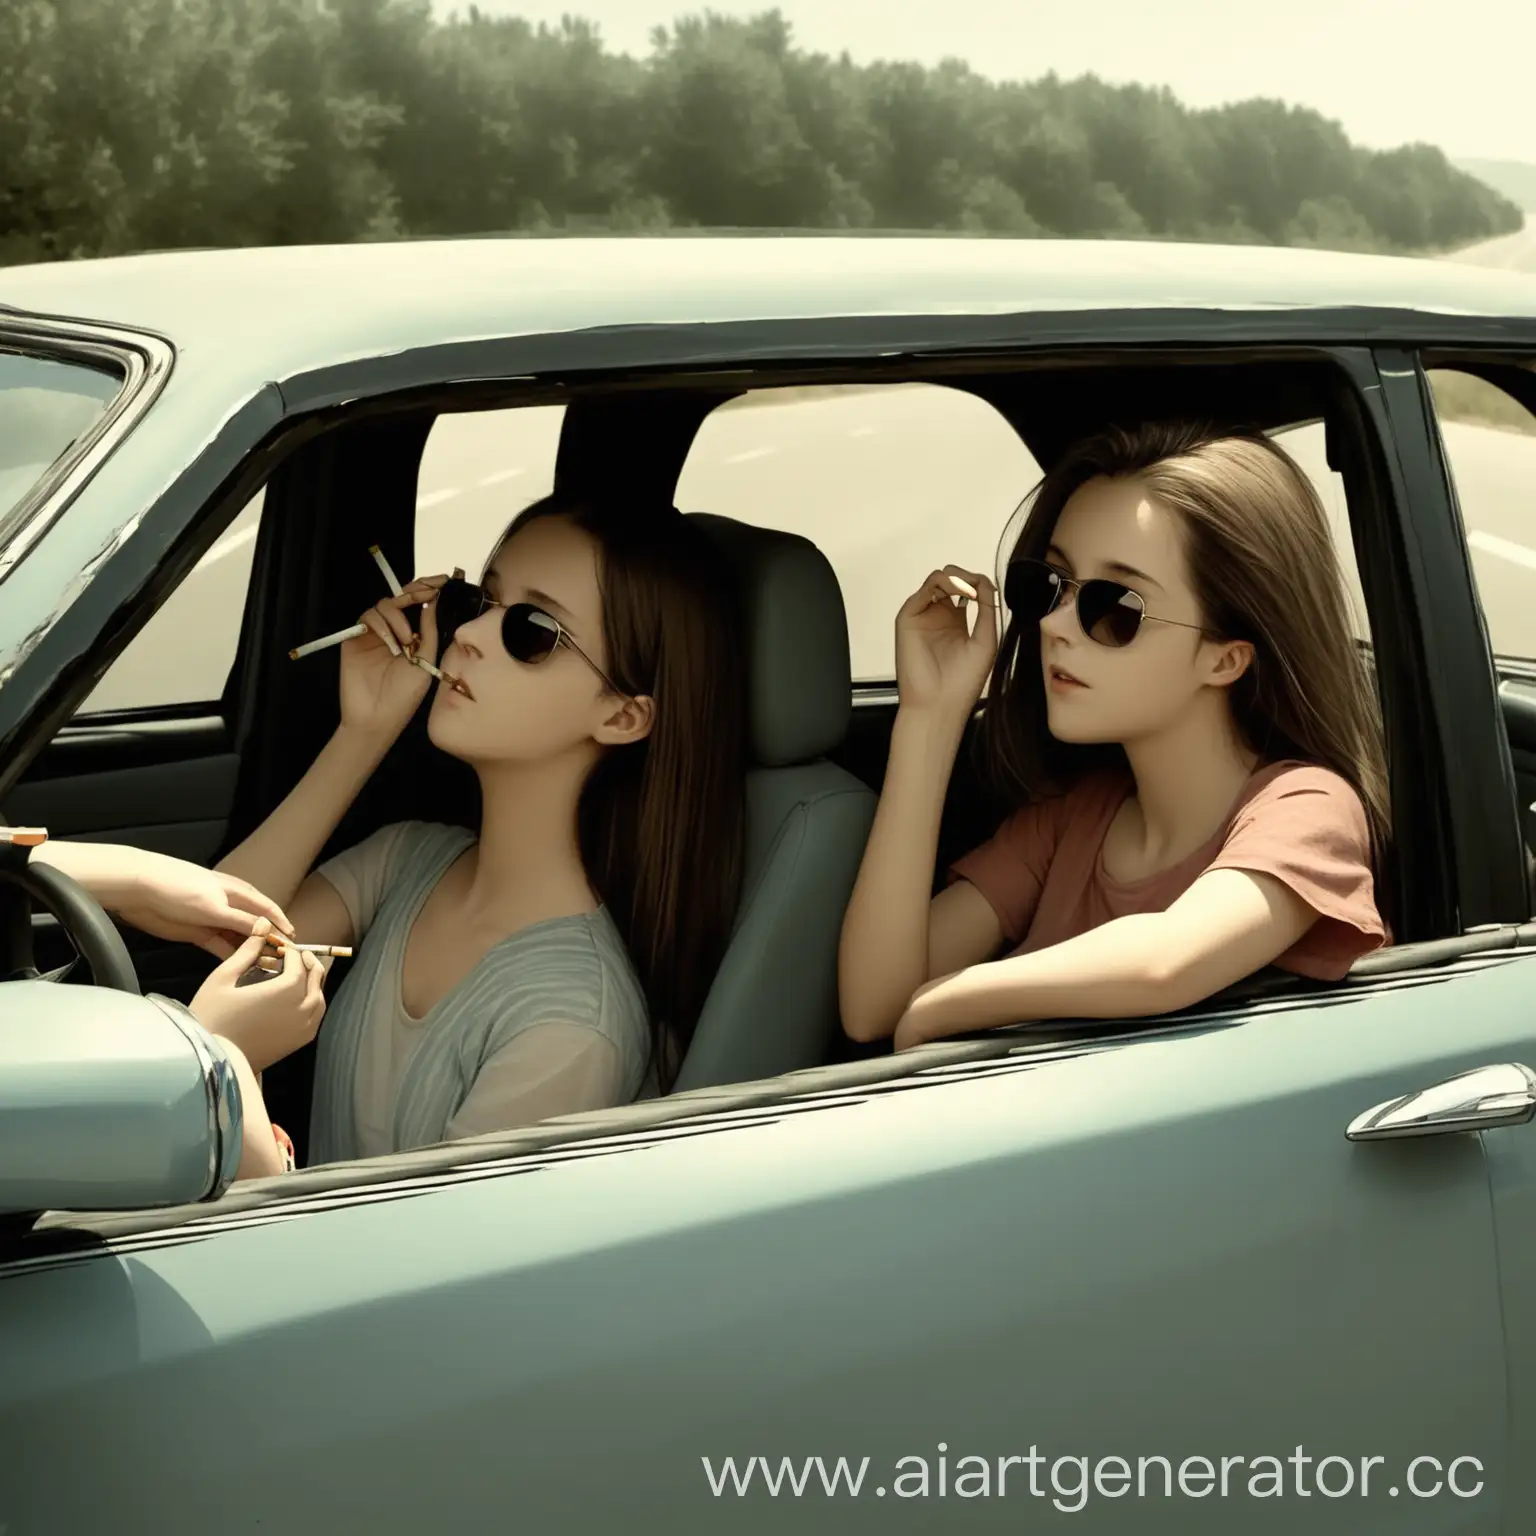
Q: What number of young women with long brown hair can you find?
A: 2